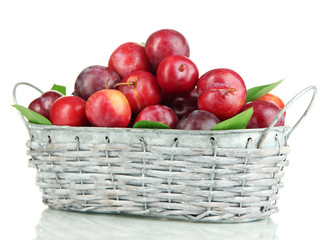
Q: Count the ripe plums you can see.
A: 14